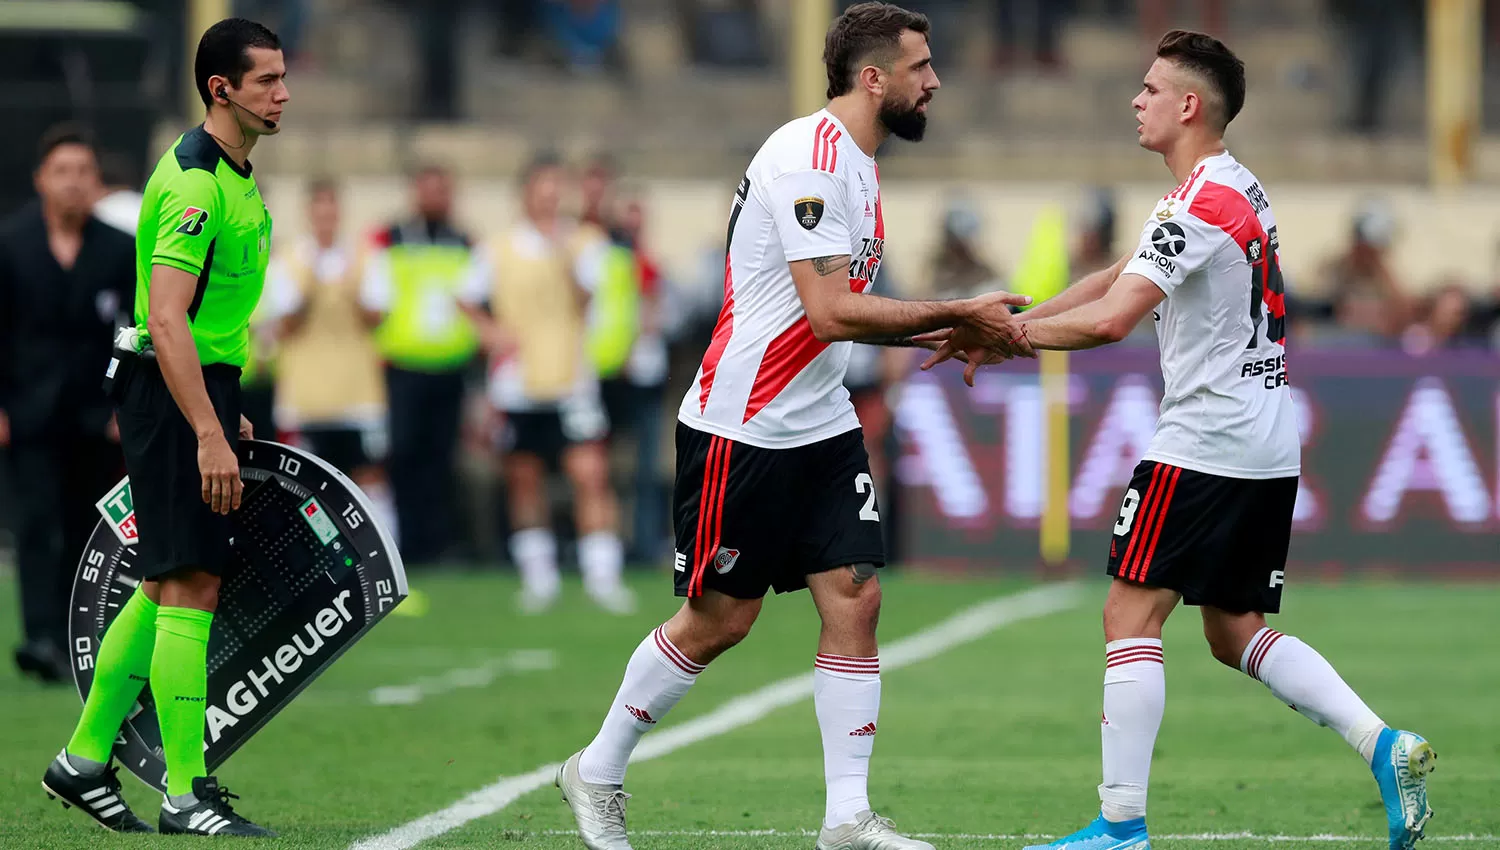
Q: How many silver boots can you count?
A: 2